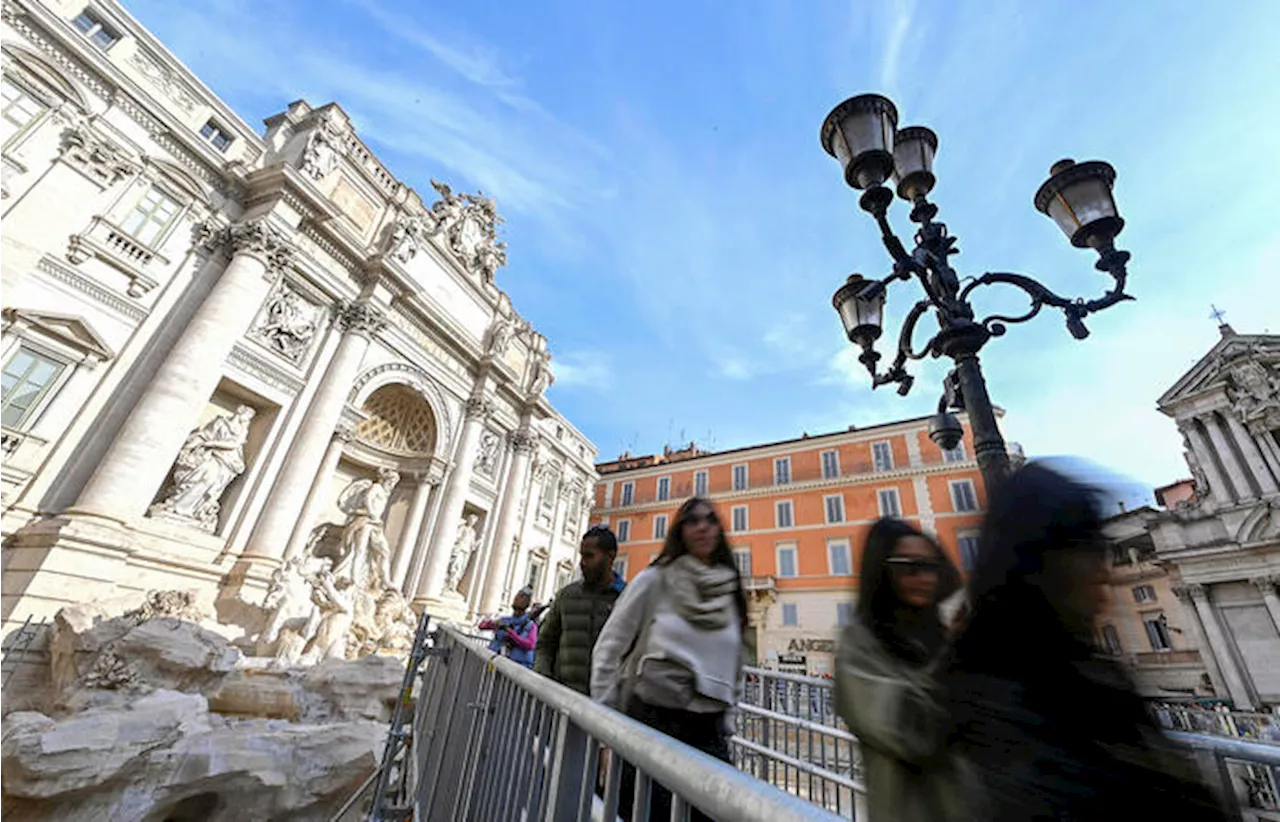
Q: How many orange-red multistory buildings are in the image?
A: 1